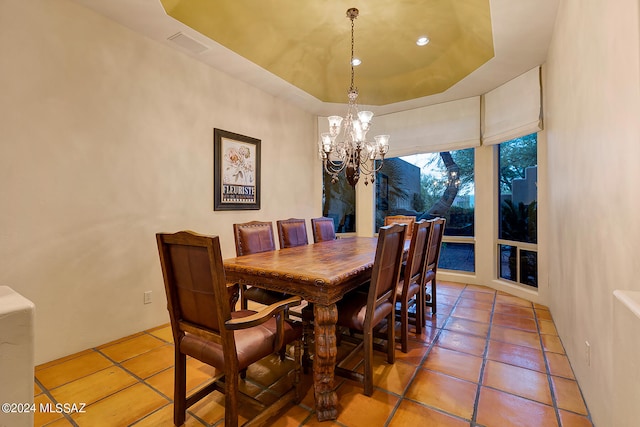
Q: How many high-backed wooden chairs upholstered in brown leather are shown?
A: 8